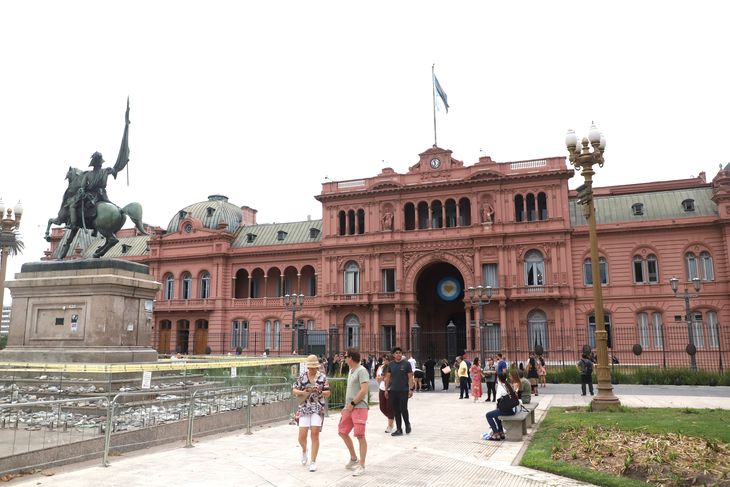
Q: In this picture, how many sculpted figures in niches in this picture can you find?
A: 2